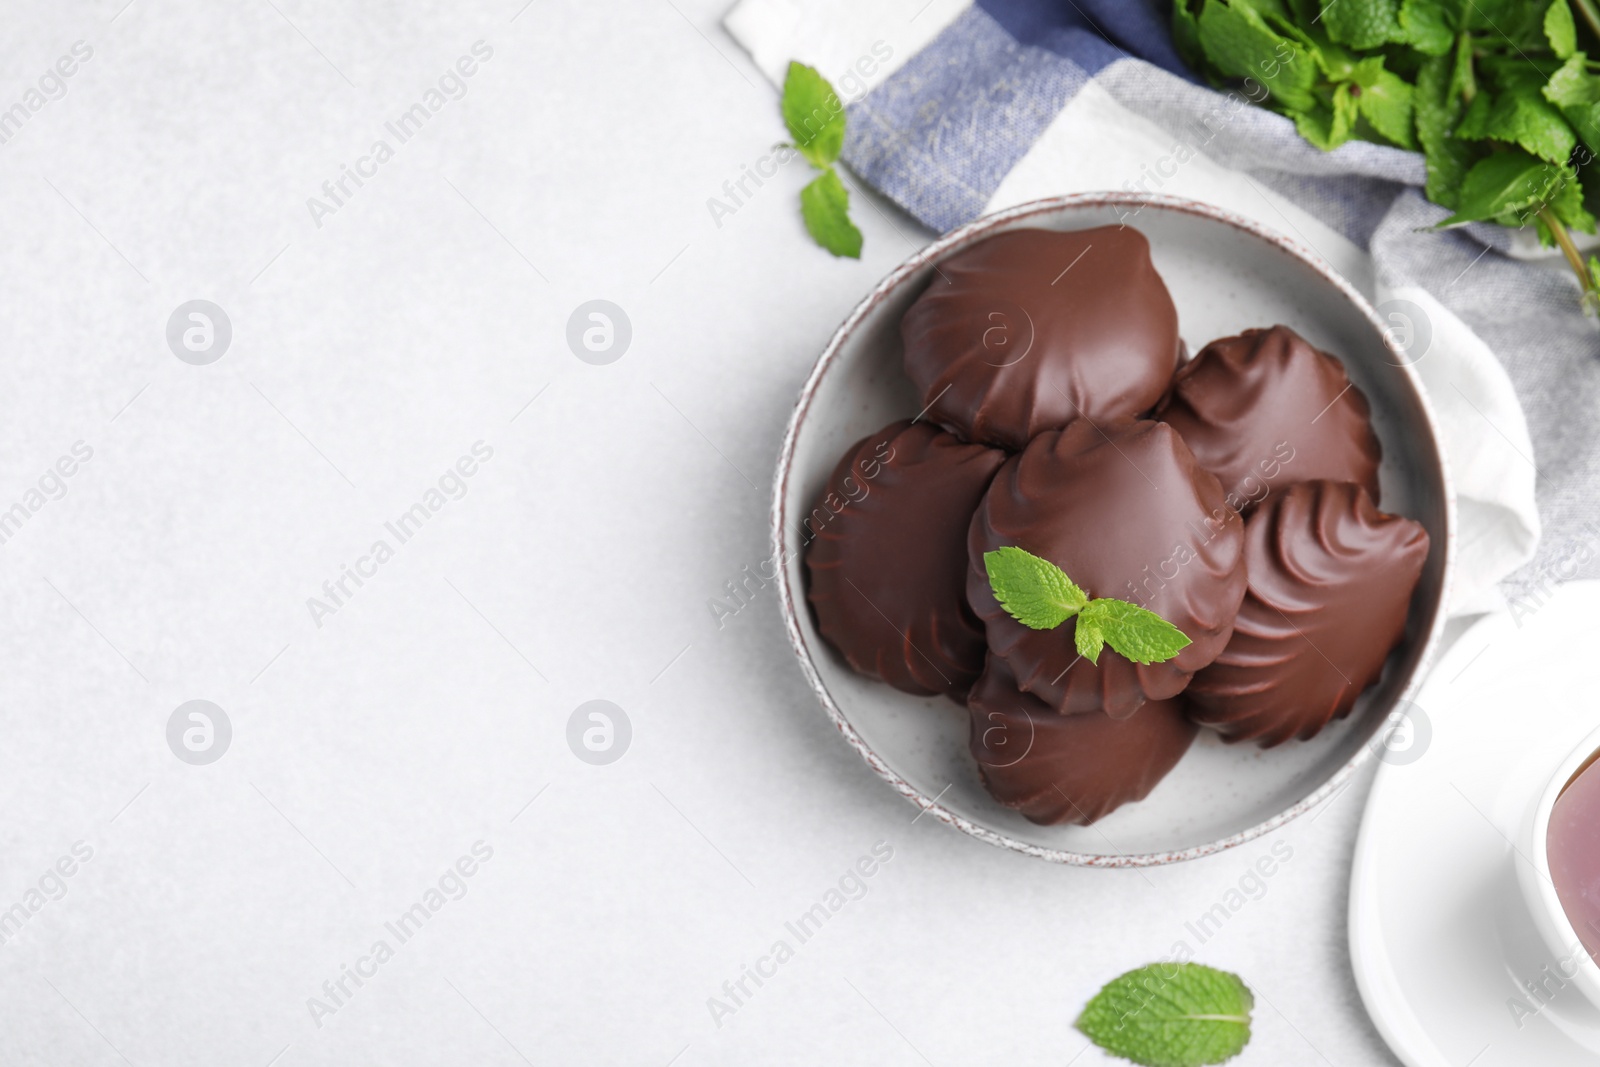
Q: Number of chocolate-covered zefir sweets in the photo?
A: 6